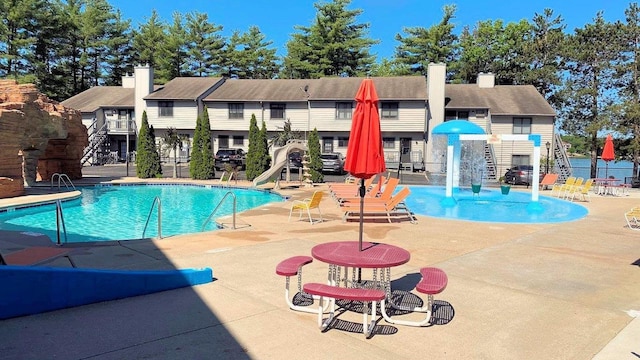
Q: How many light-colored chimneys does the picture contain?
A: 4